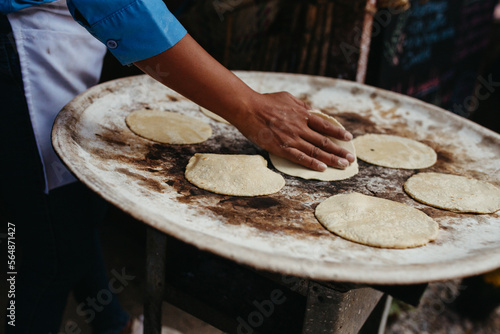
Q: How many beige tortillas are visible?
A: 7